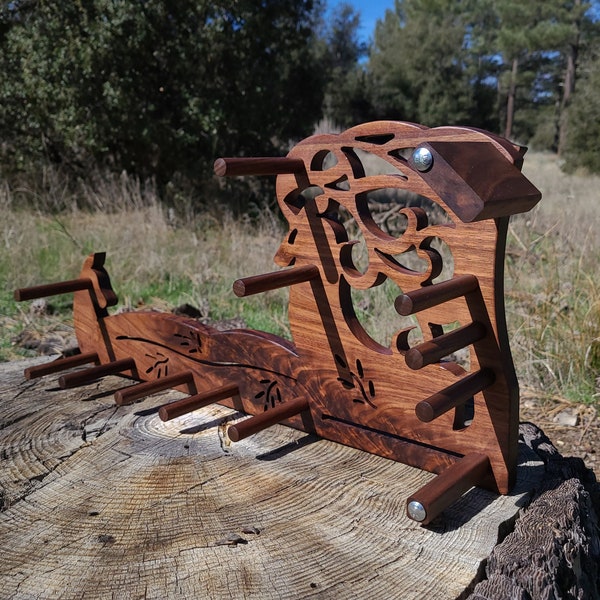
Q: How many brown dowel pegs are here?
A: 12